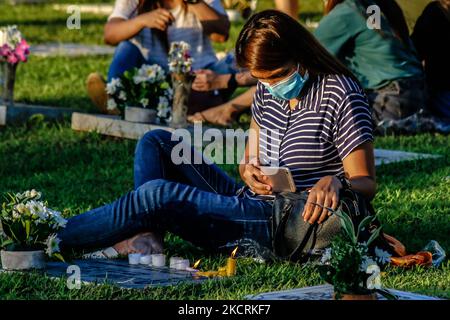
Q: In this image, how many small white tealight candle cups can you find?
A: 5